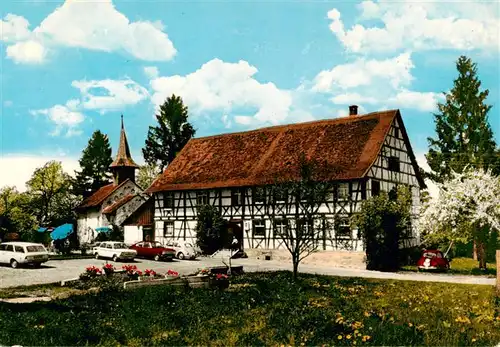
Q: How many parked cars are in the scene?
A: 5